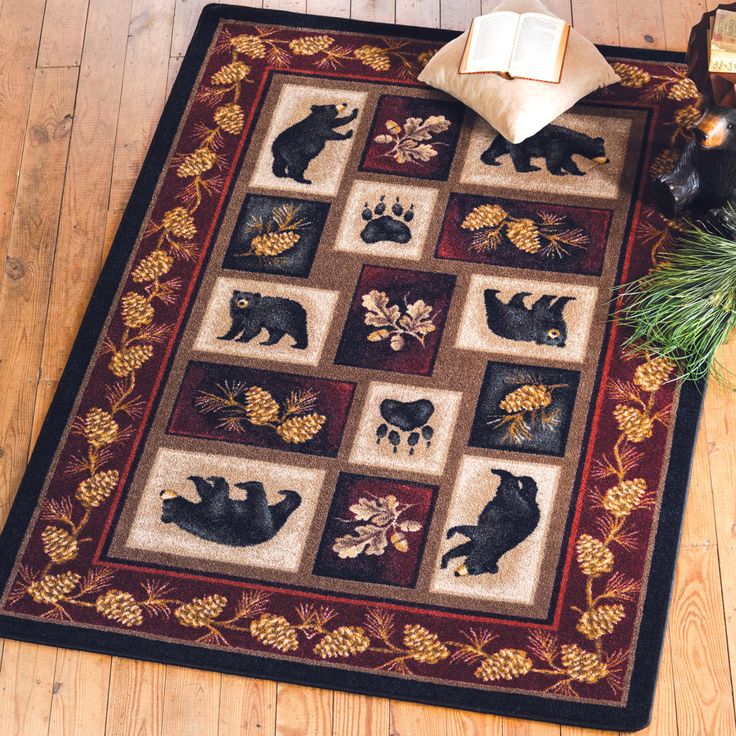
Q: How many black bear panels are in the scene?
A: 6